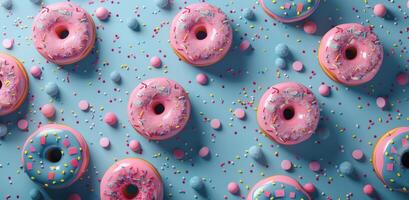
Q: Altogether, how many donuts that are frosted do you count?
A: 11